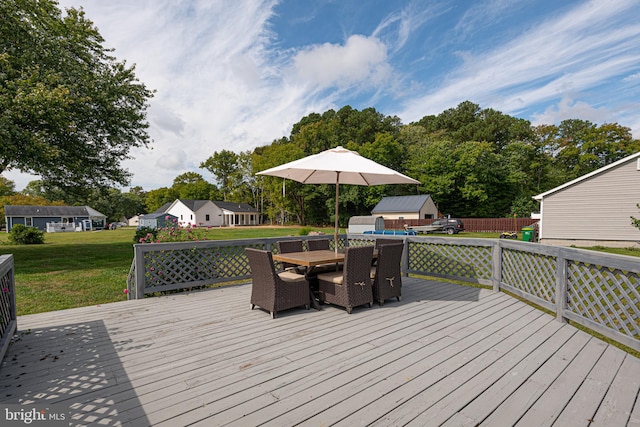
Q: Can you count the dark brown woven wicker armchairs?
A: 6